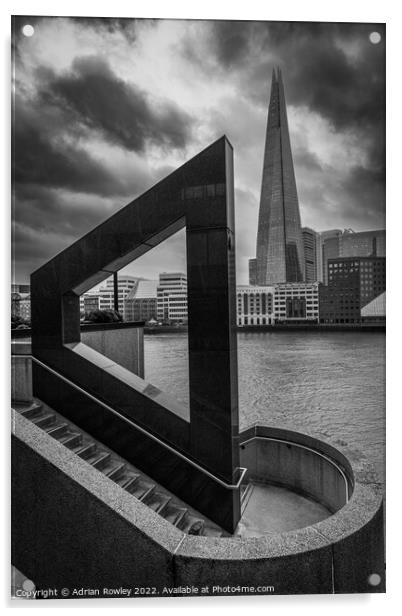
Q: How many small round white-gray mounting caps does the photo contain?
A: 4